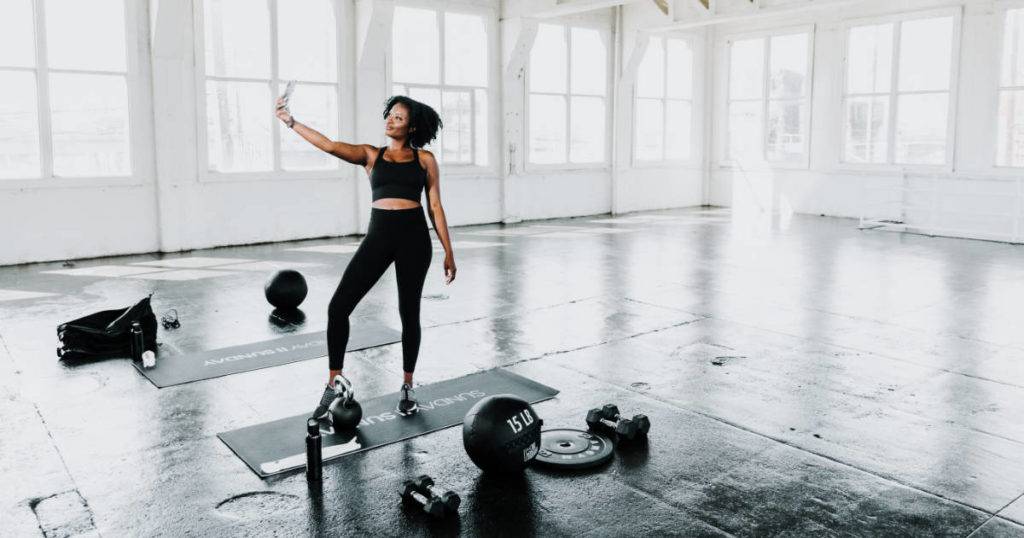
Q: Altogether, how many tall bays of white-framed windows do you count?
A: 8